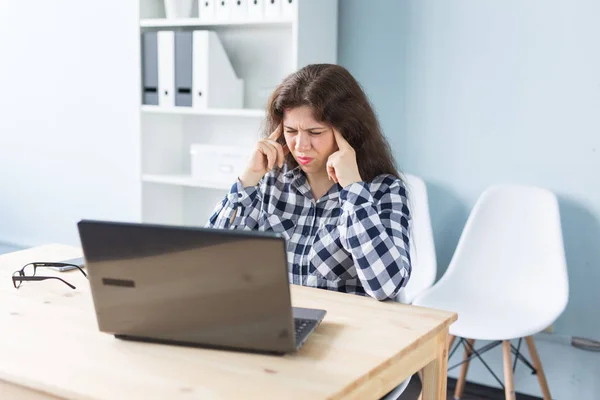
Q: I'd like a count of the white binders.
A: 8